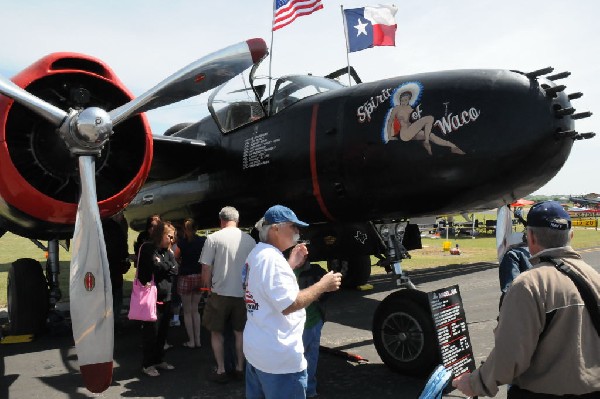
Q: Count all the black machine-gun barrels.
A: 8